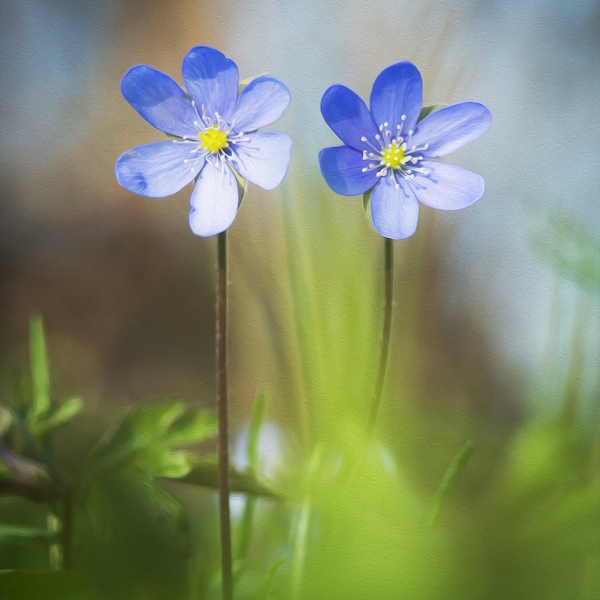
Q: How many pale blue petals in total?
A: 12